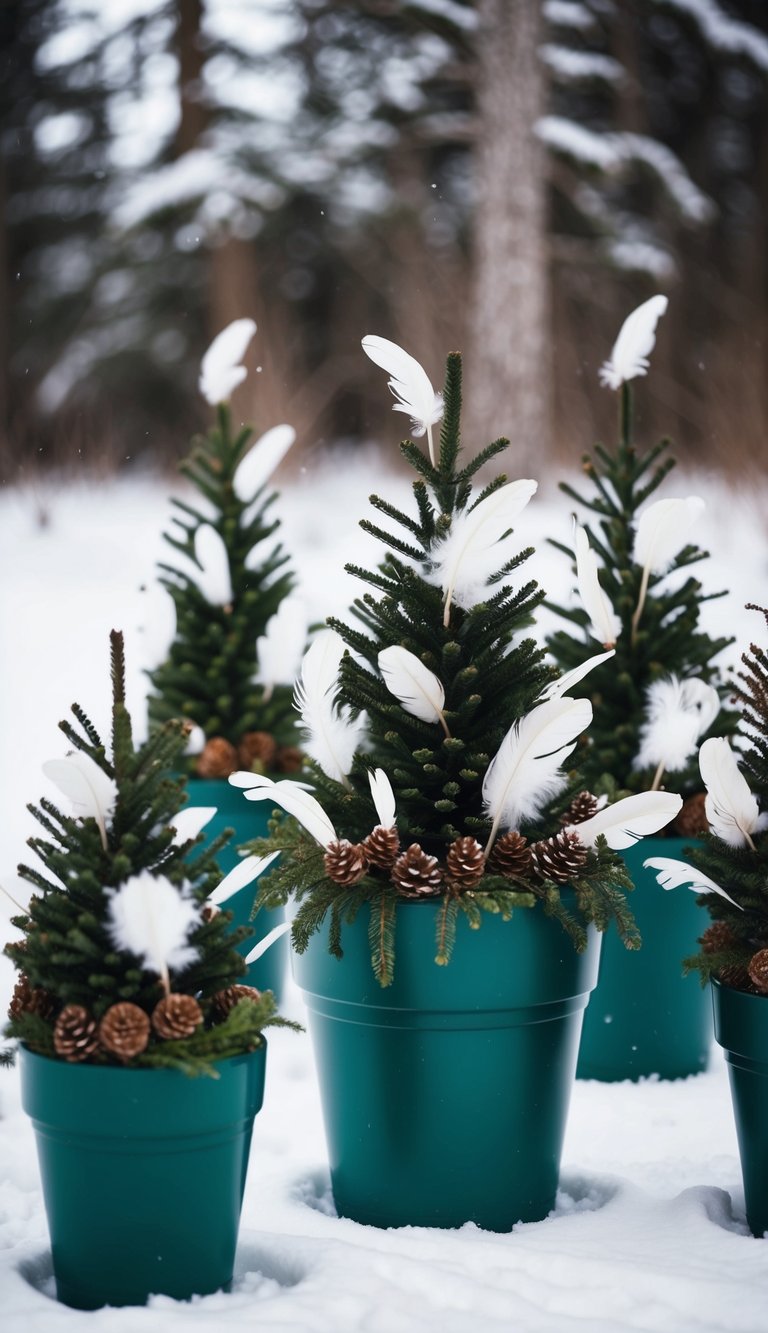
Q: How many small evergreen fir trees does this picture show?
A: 5